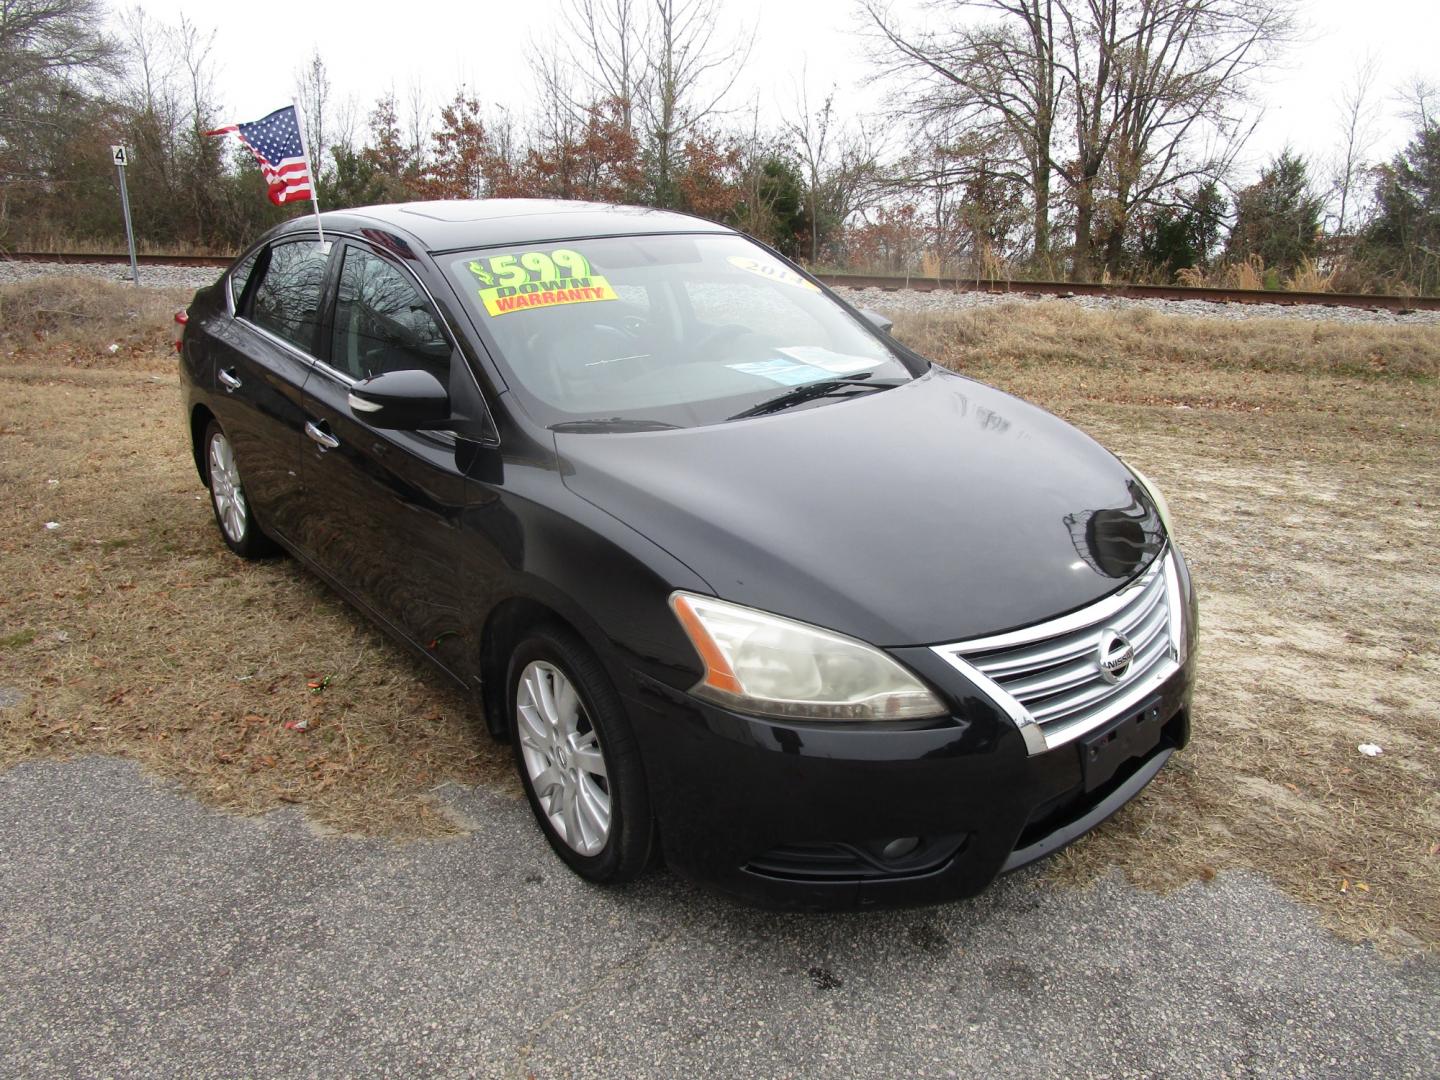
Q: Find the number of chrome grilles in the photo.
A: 1